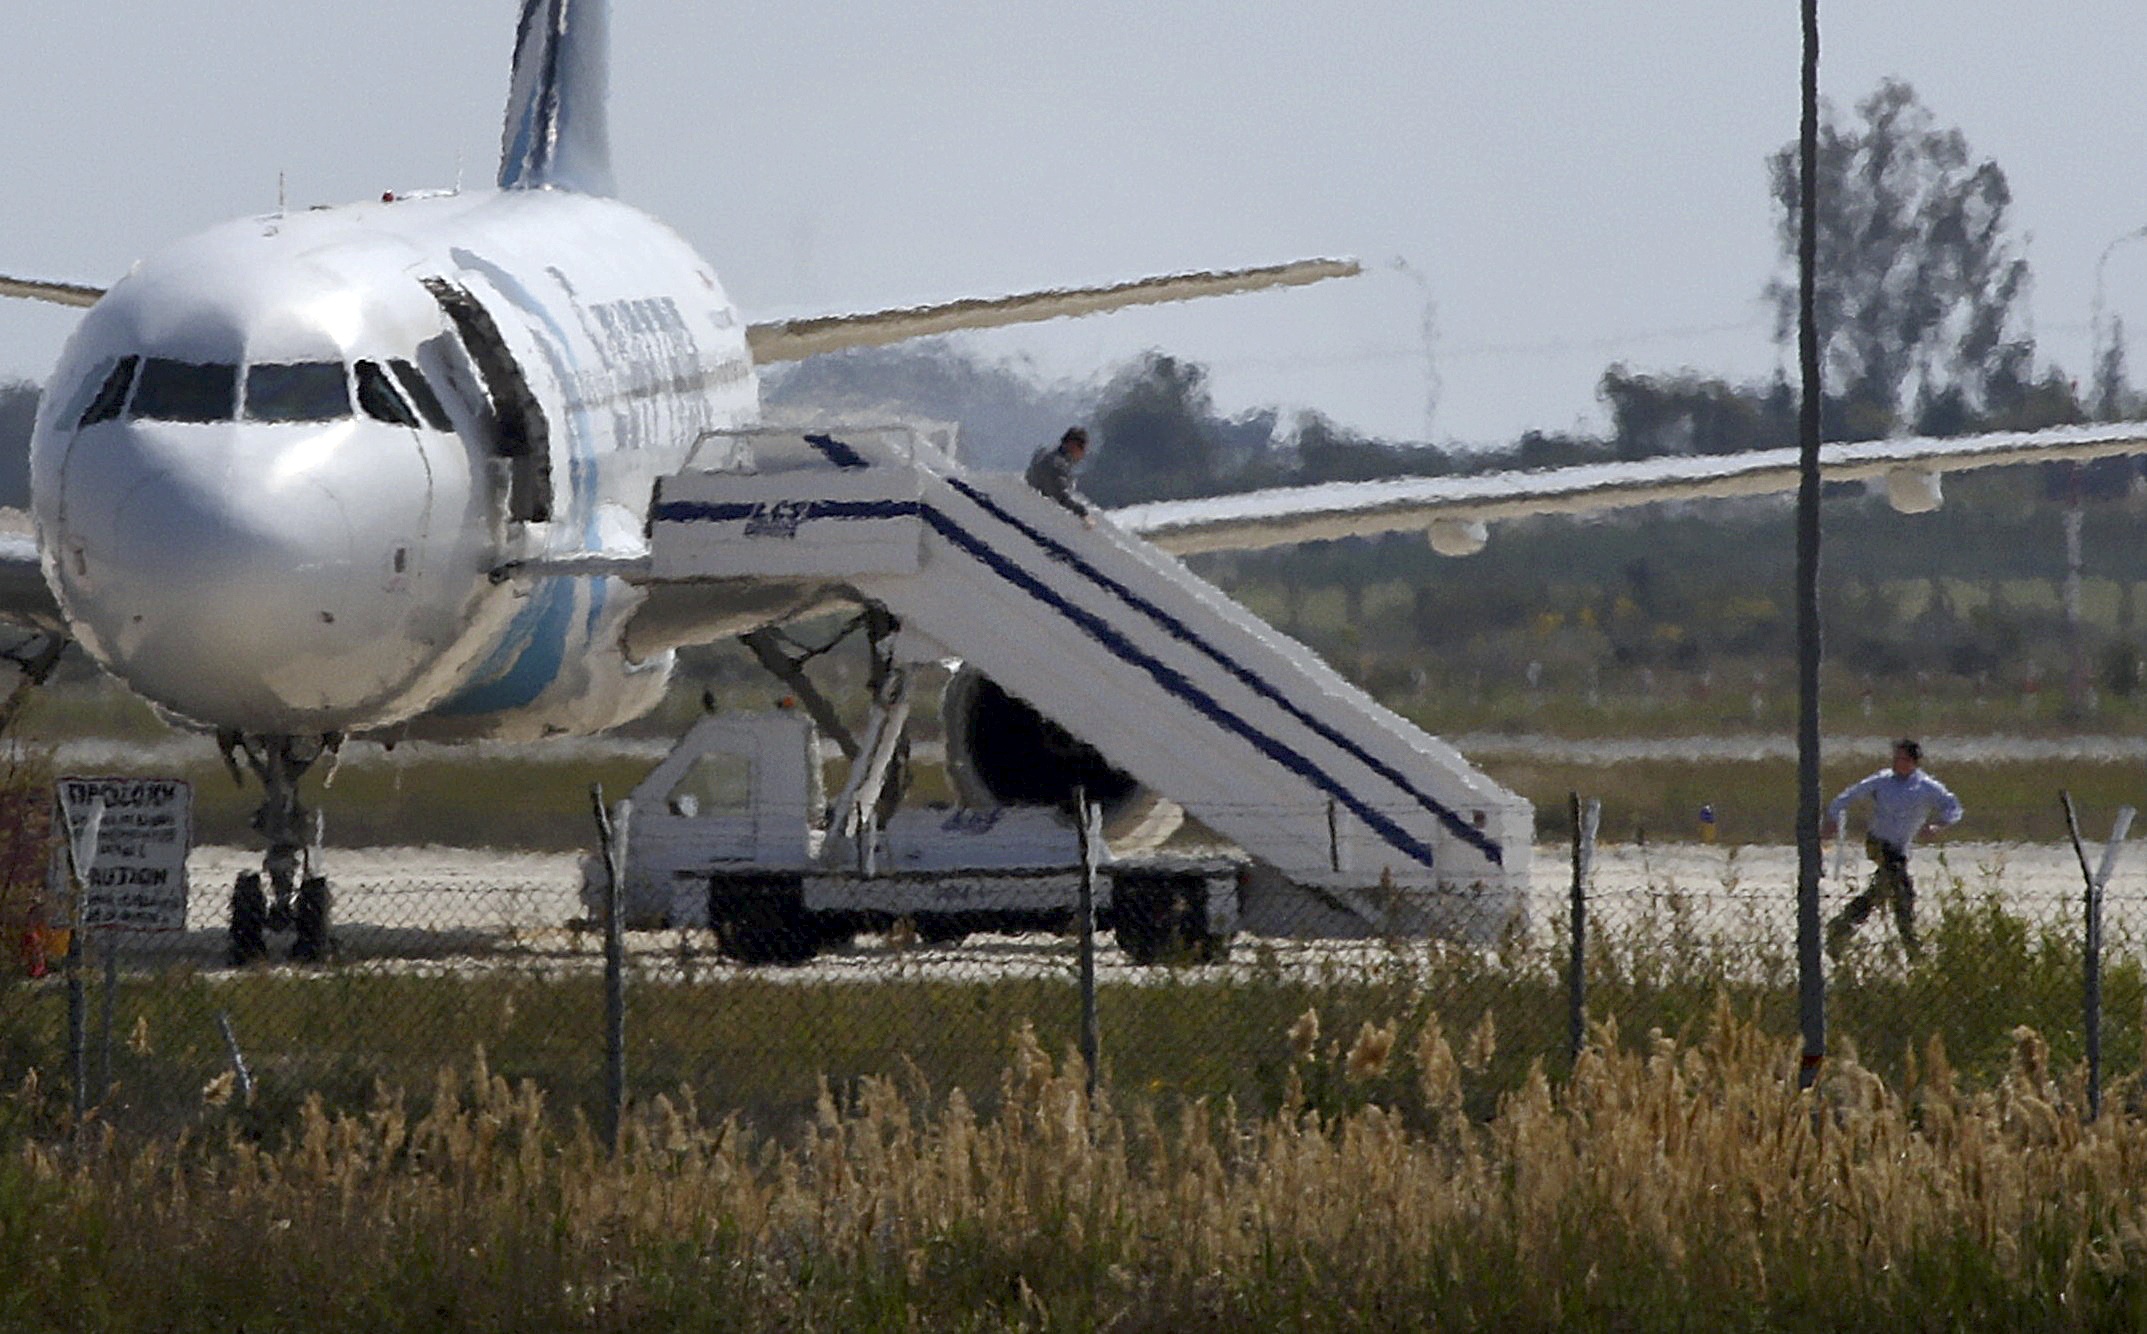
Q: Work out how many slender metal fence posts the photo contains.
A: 5